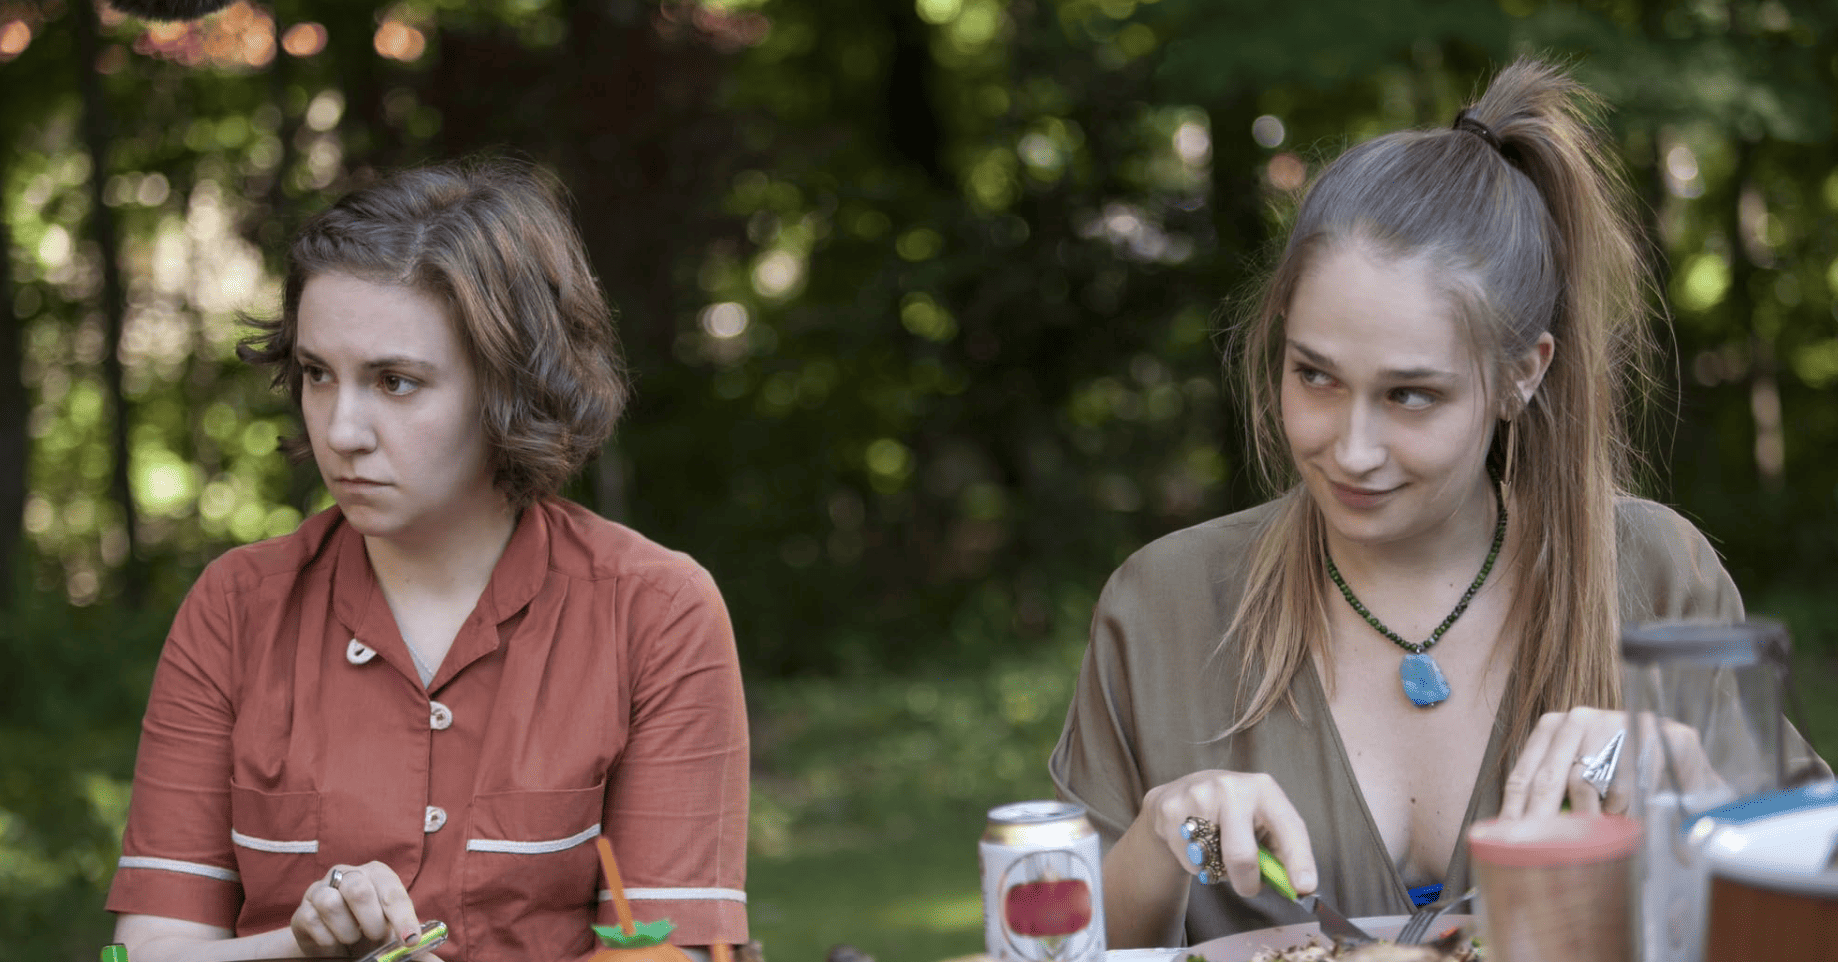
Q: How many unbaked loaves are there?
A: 0